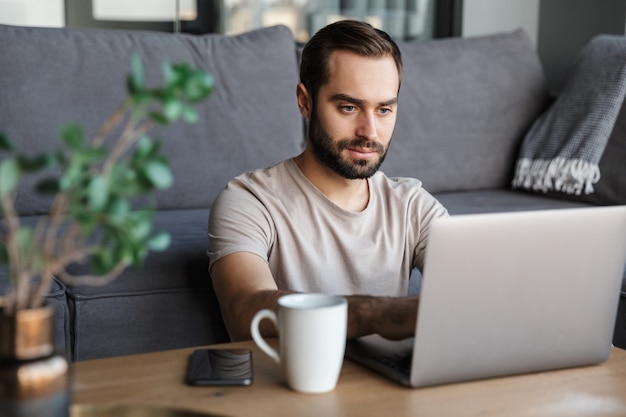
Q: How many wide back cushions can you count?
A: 2